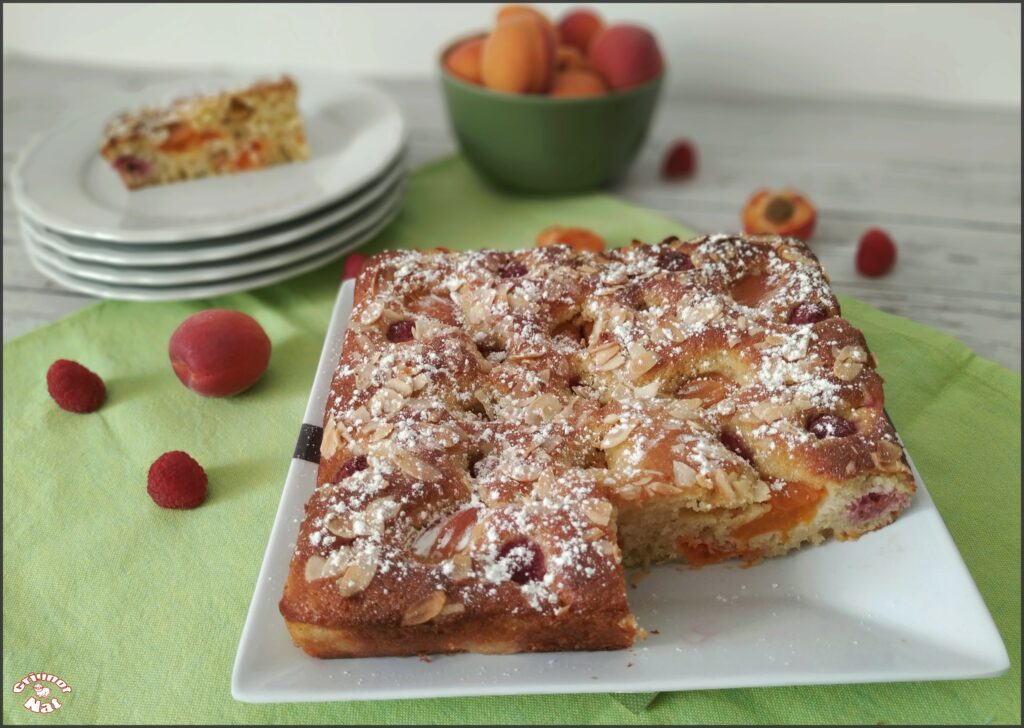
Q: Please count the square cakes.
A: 1